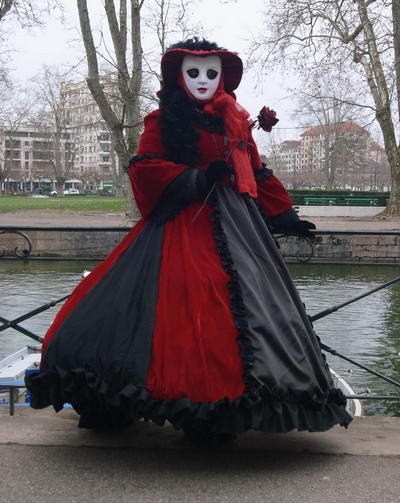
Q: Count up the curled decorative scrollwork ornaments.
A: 2